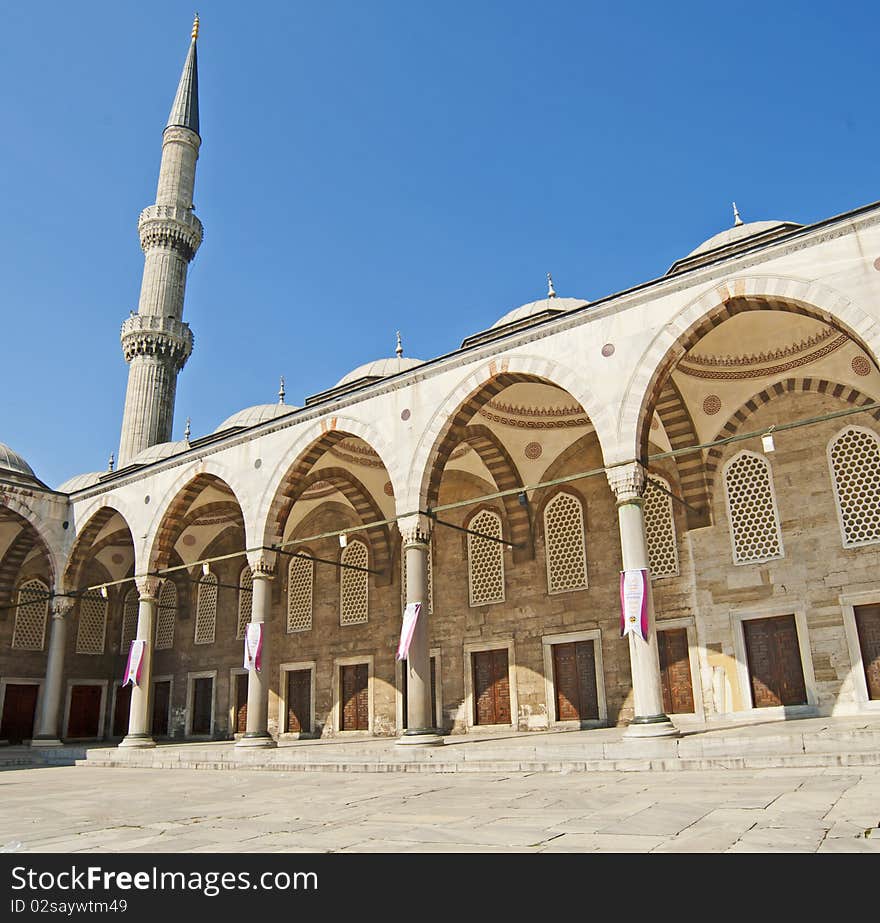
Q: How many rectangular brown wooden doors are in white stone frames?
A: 14